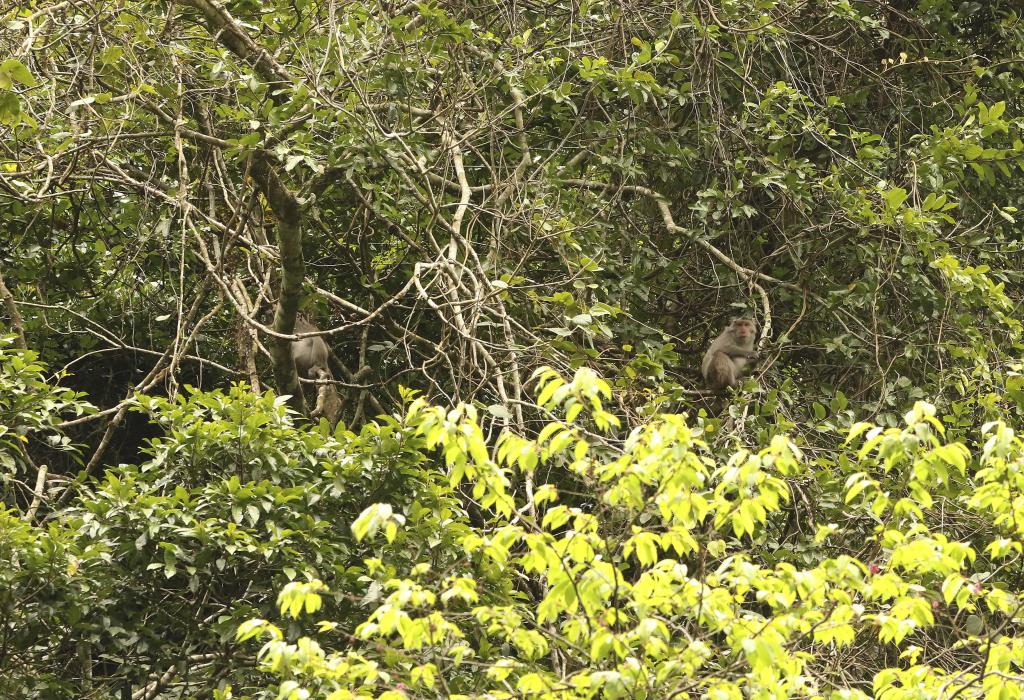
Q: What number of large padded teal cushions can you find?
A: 0